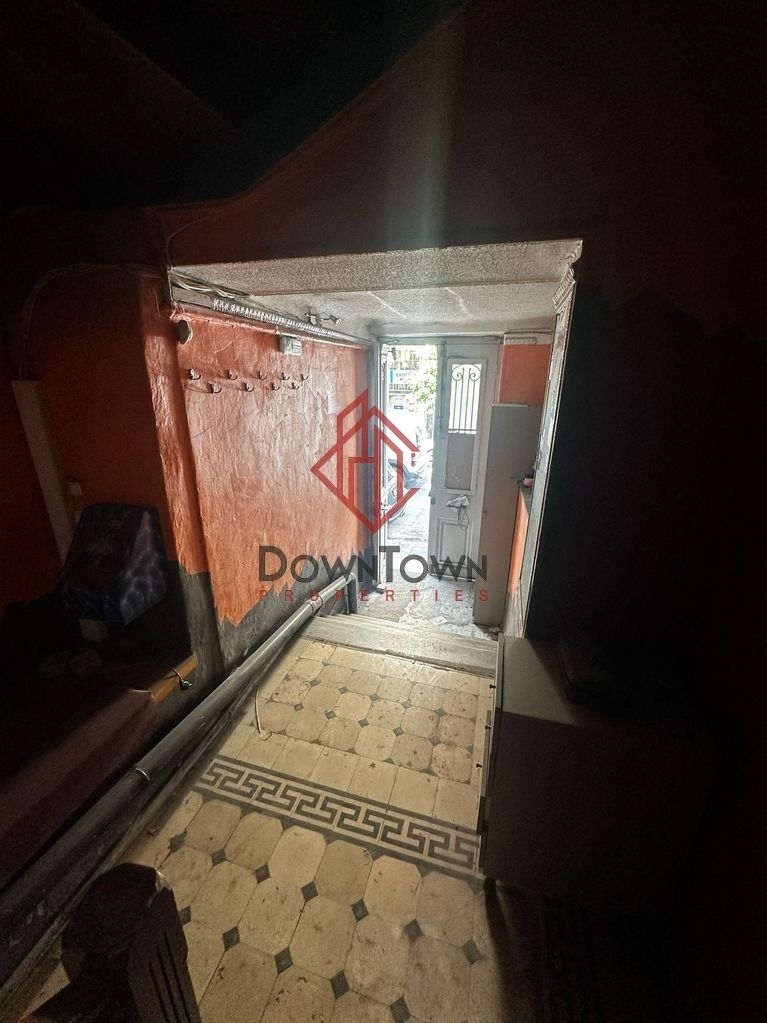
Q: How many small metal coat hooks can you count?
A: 9